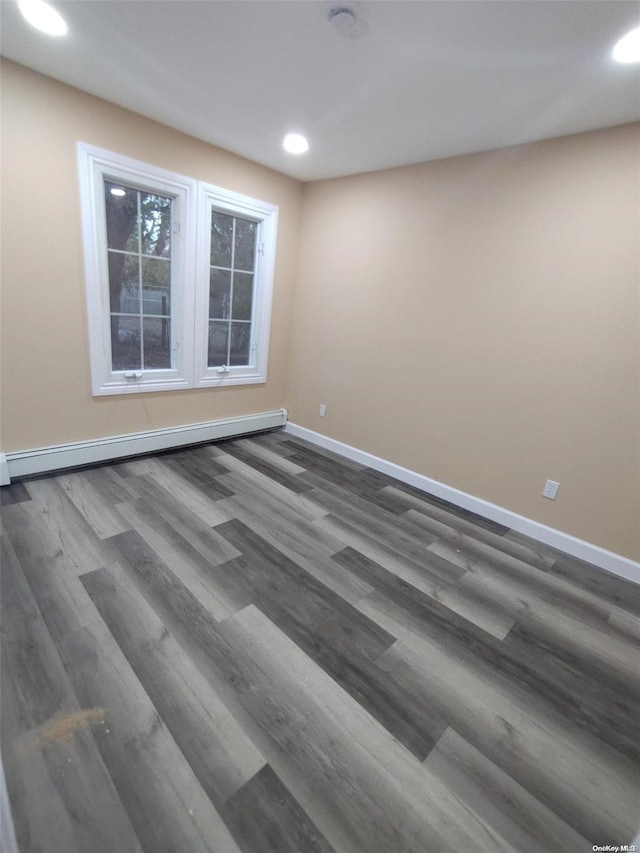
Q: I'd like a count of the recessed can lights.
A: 3